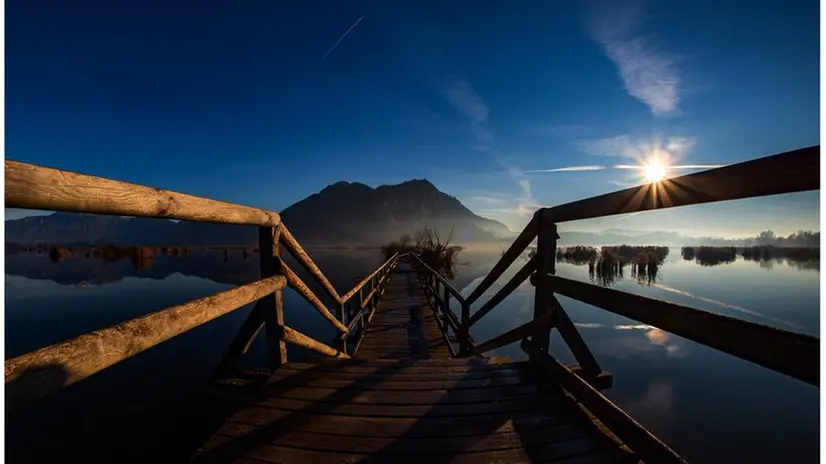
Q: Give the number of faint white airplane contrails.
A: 1